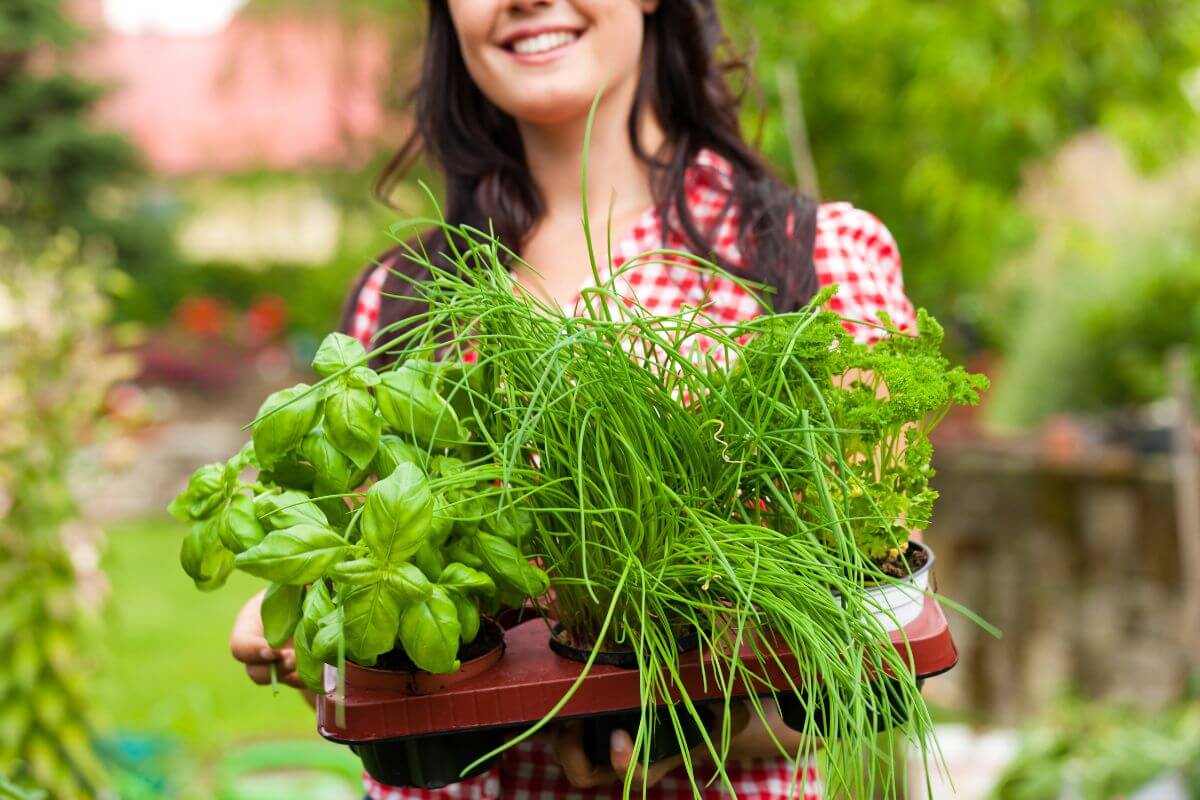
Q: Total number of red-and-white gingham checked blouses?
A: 1